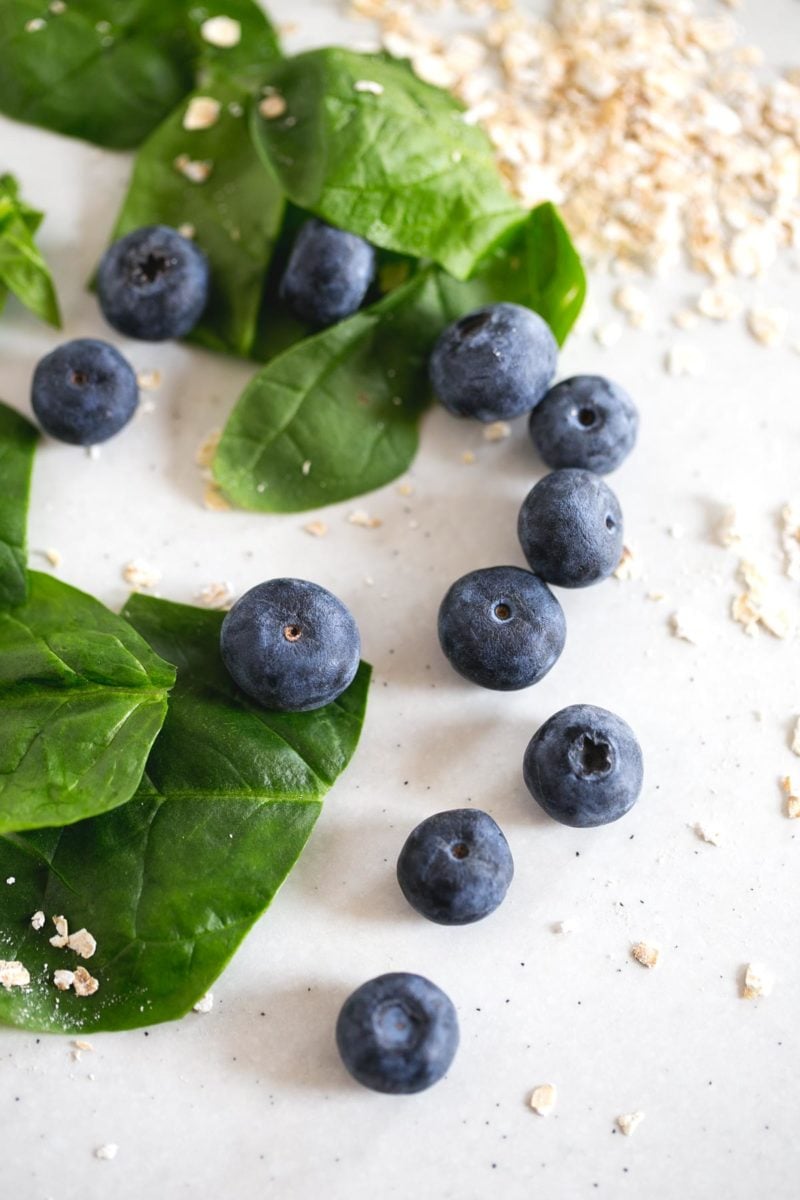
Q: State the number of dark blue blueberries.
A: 11